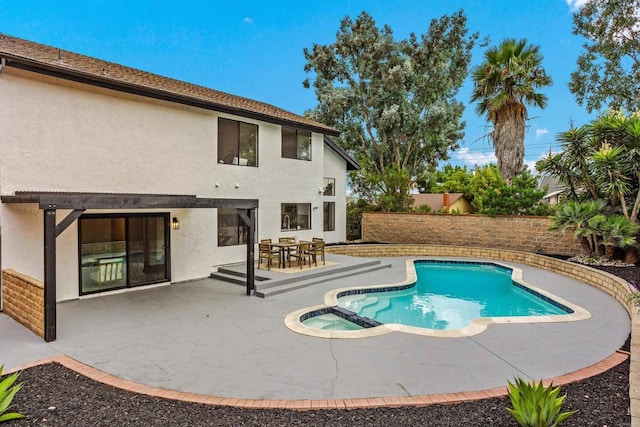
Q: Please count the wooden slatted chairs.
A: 6